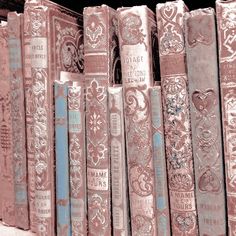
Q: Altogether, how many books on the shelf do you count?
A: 12